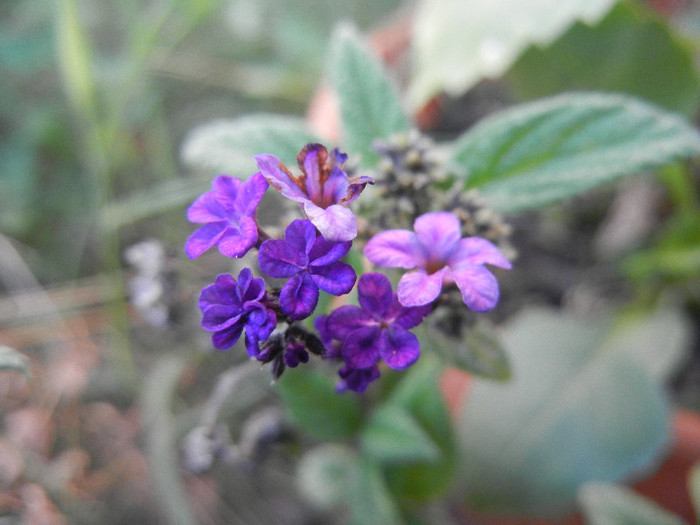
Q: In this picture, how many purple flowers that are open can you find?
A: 6